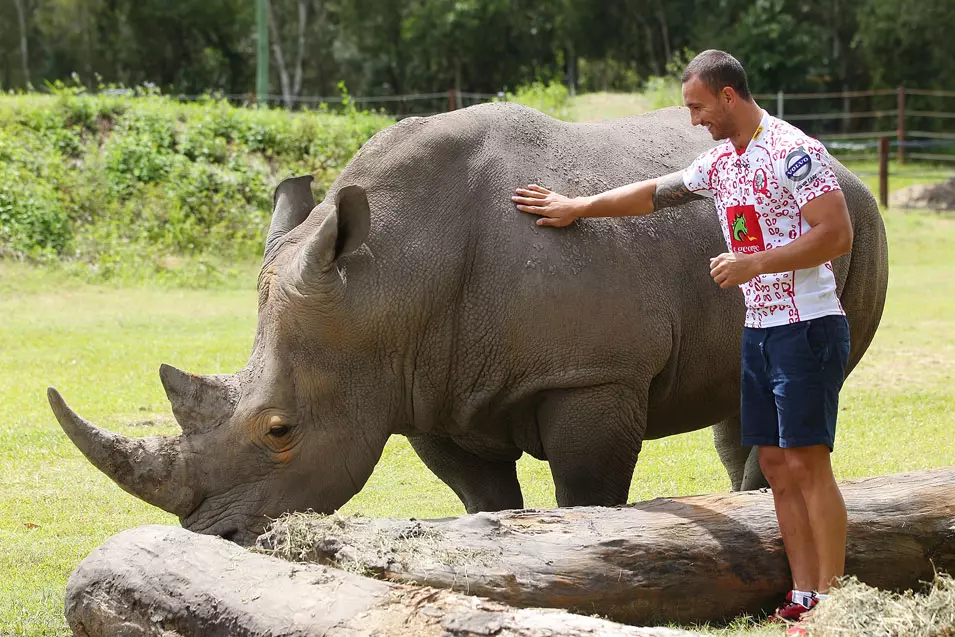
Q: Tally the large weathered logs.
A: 2